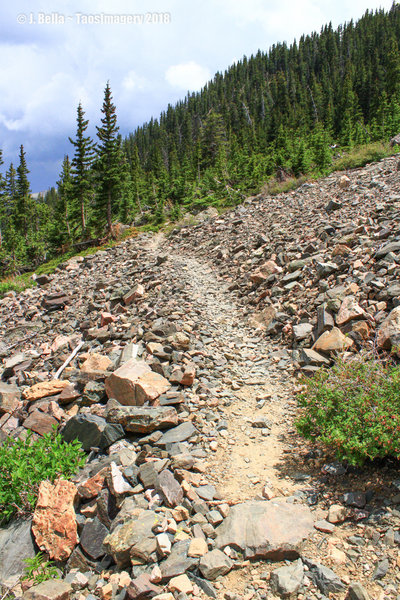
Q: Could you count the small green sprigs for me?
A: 1